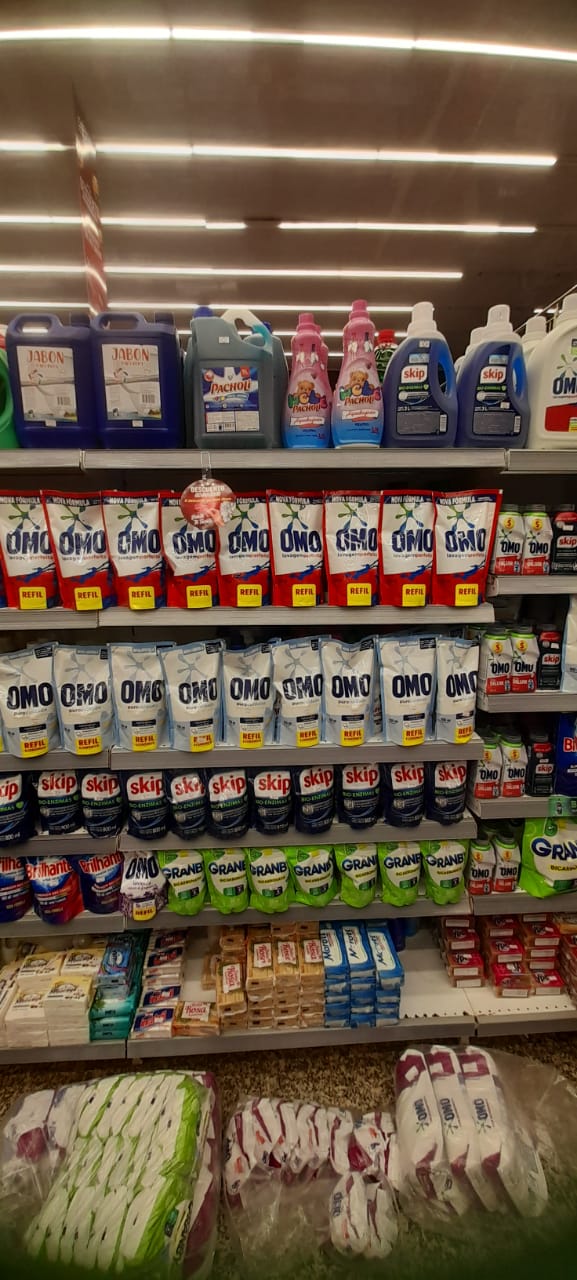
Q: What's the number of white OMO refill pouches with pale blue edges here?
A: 9